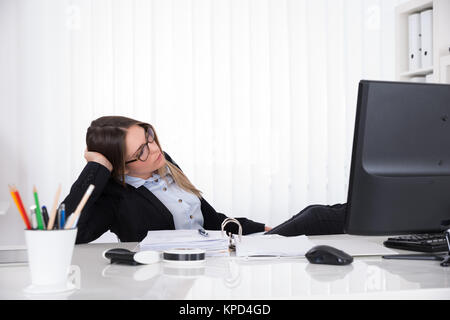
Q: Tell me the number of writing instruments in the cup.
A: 8